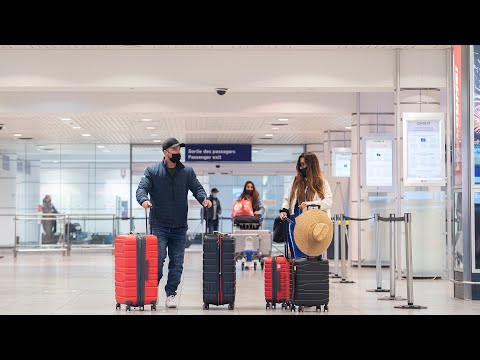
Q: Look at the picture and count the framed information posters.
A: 3